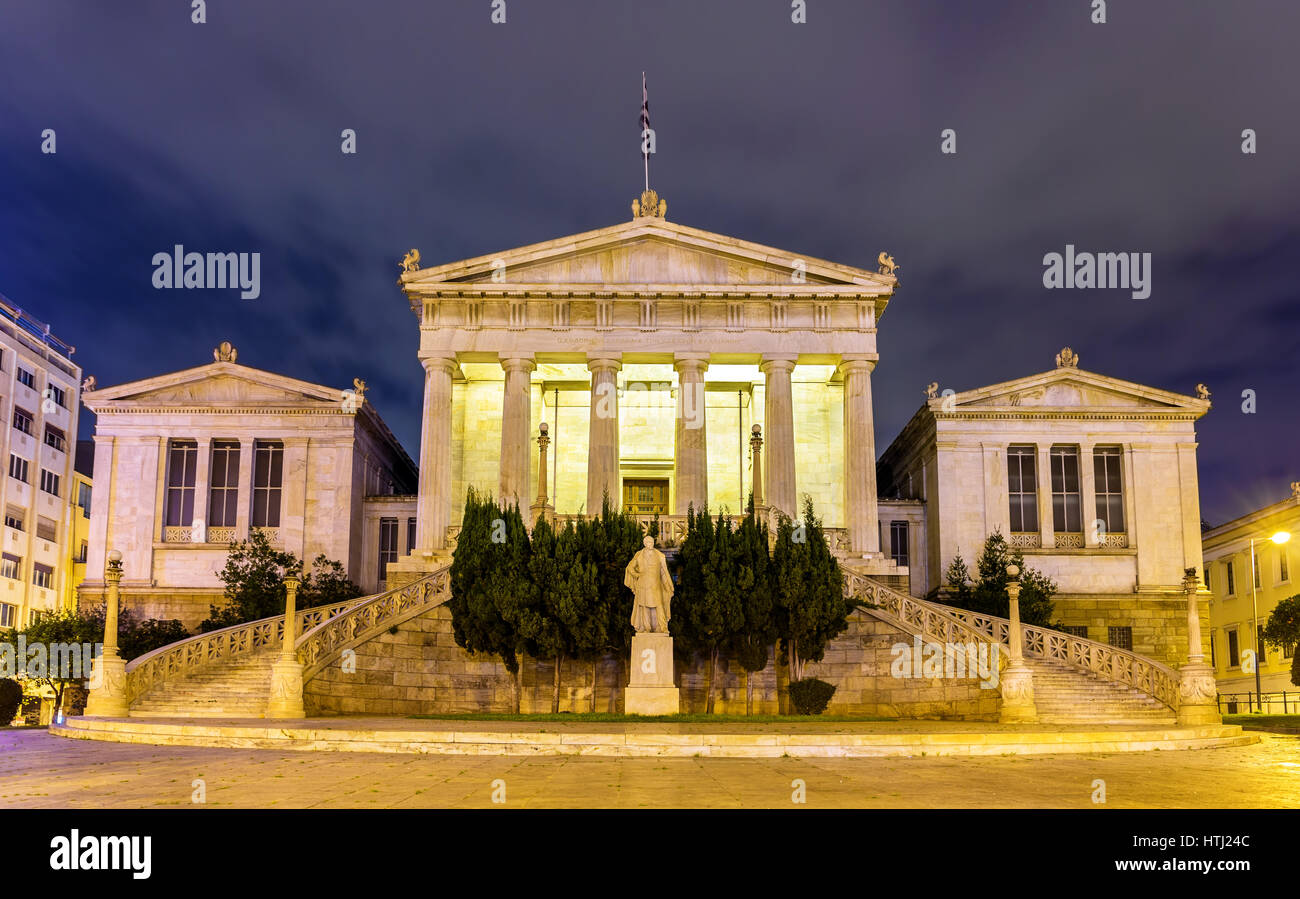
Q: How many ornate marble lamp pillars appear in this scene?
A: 6